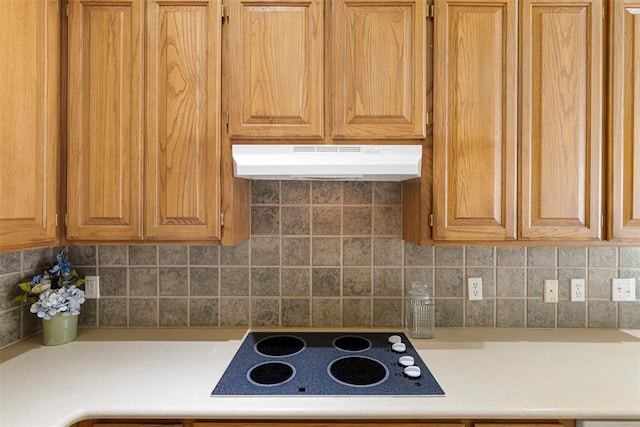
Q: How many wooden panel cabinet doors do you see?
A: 8